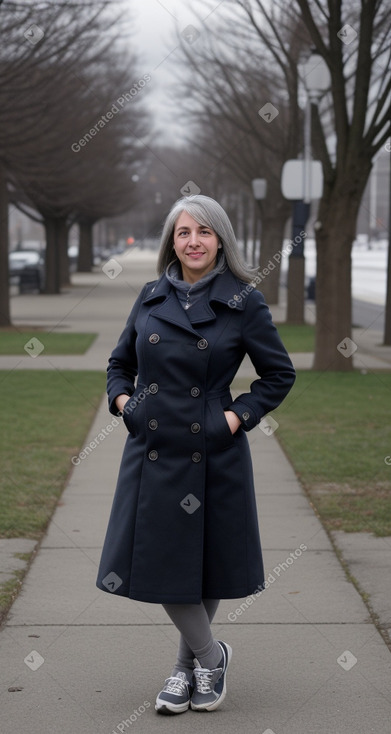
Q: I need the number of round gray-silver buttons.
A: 9